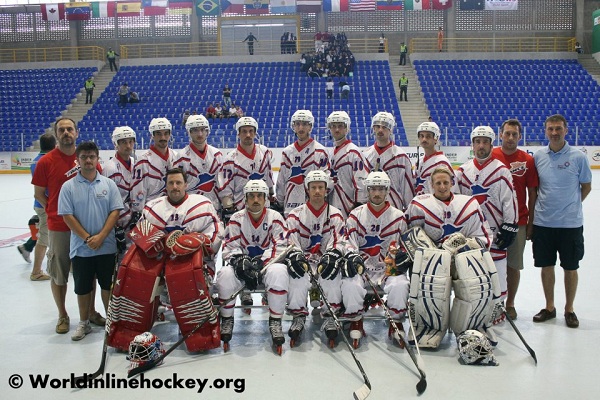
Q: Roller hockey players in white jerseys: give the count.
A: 14